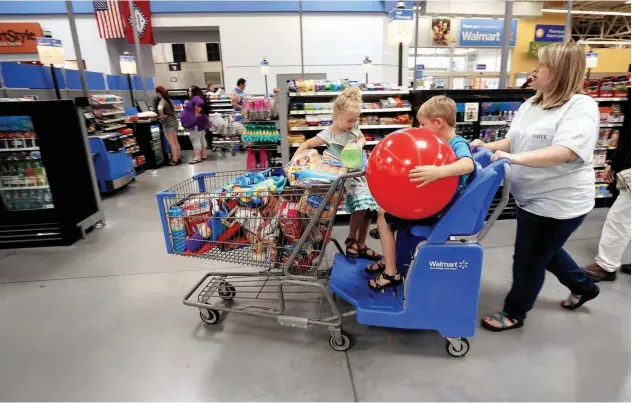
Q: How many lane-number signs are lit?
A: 6